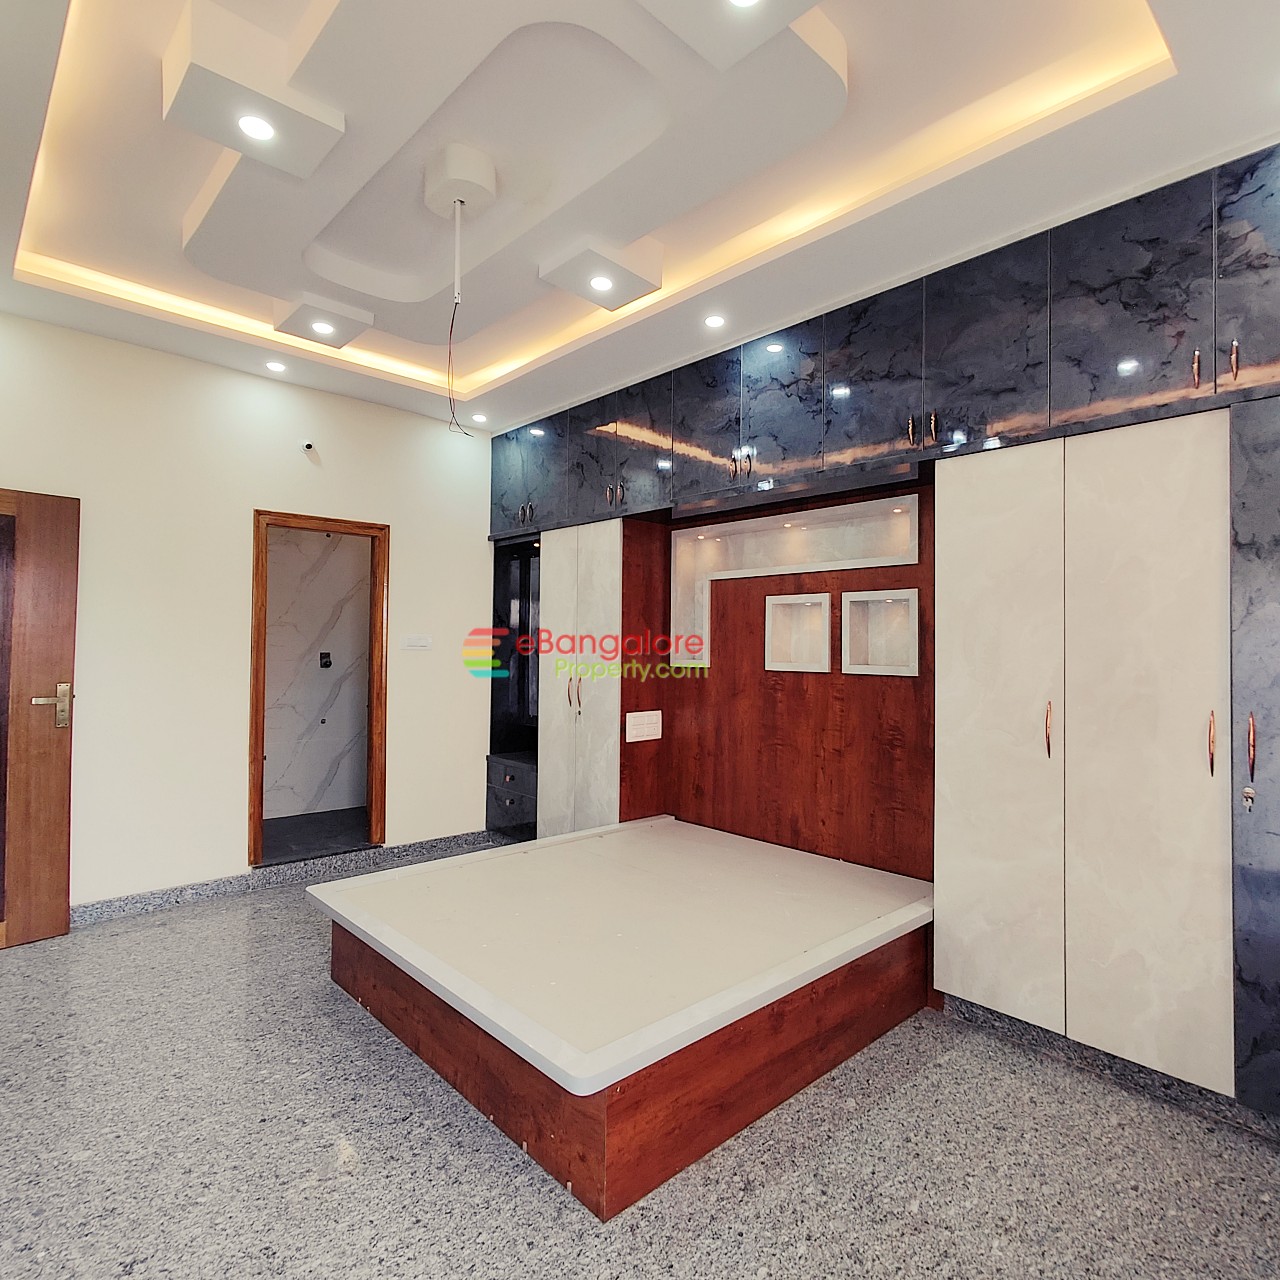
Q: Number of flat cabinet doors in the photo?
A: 15